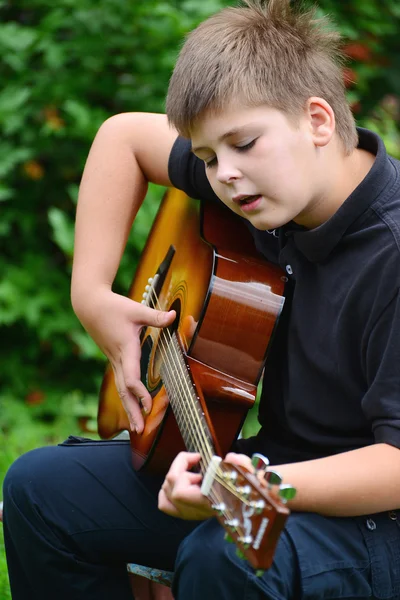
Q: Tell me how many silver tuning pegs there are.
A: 6